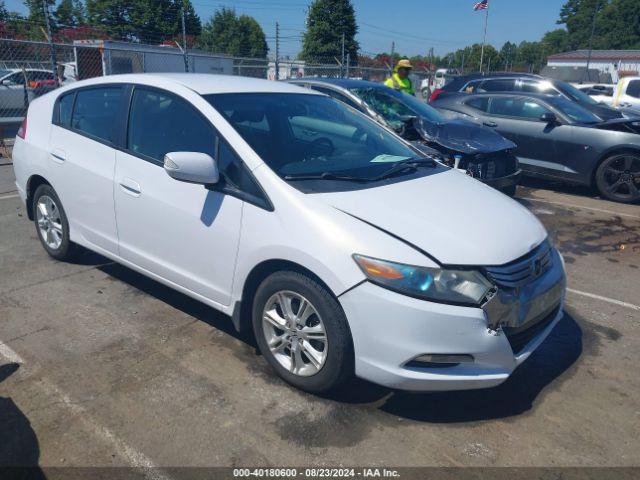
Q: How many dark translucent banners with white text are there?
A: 1